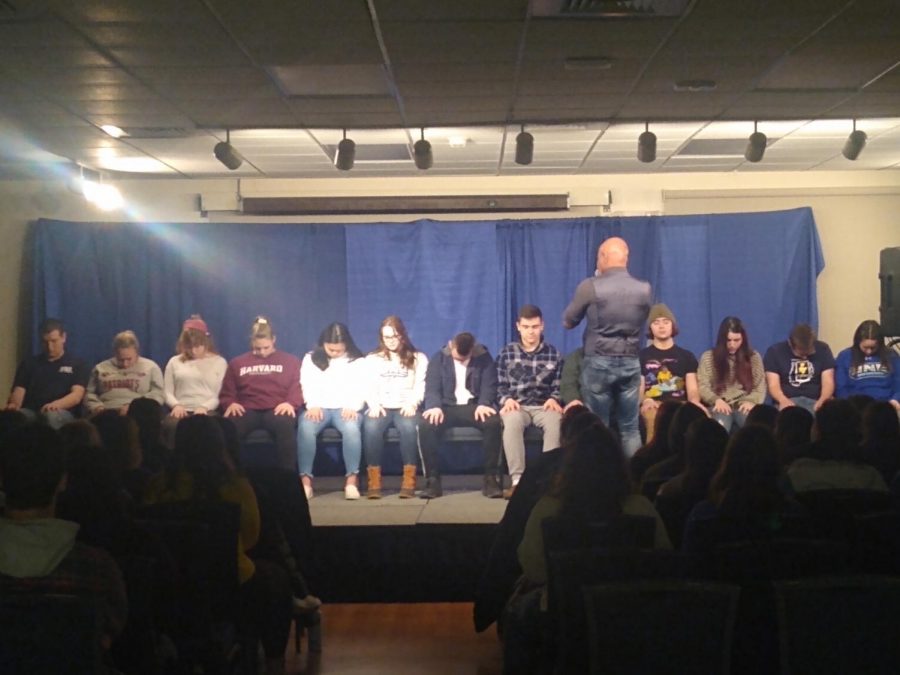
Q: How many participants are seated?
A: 13